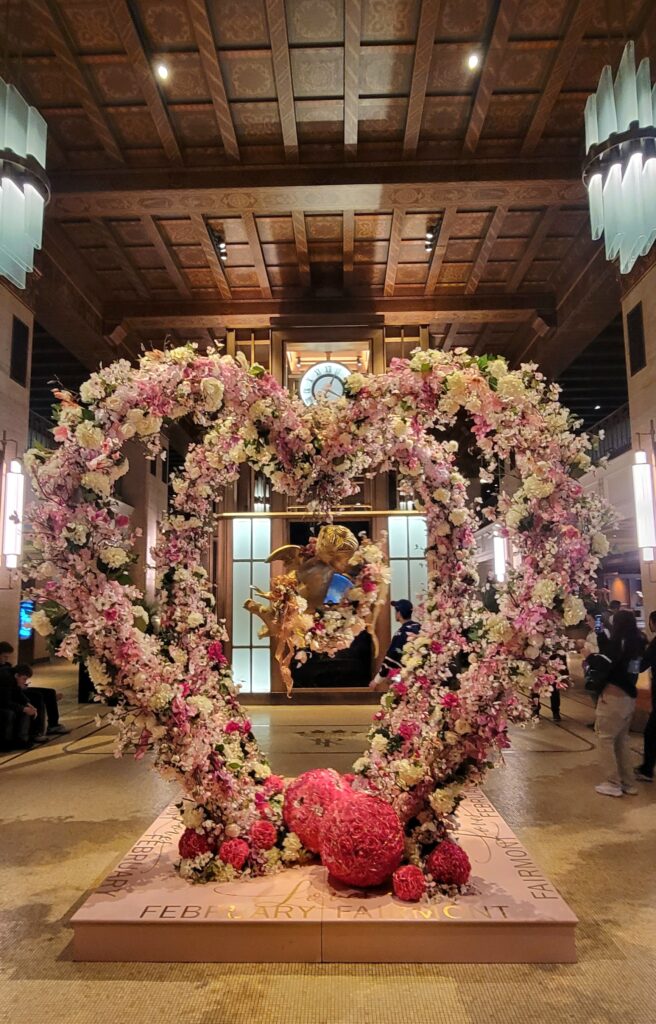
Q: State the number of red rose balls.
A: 7